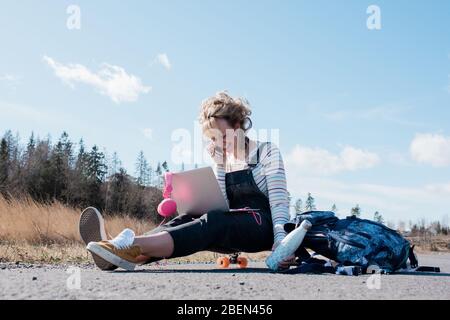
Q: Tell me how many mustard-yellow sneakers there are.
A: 2